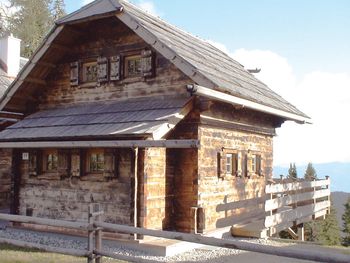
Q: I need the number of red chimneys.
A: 0